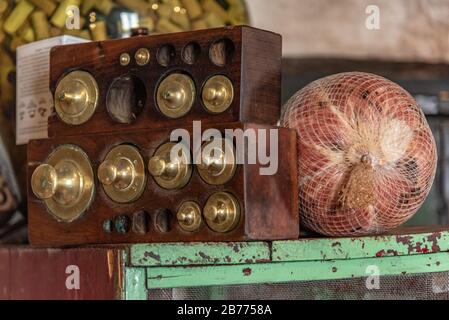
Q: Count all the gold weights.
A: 11